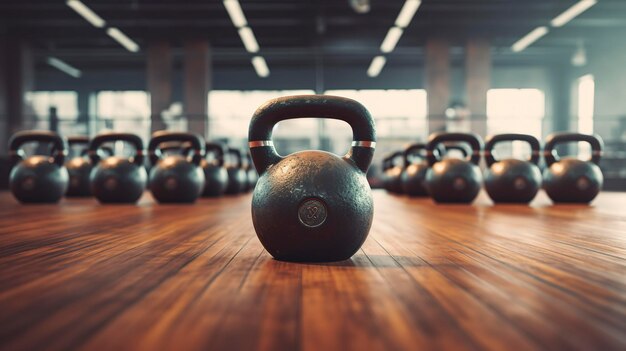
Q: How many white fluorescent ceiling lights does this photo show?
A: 11